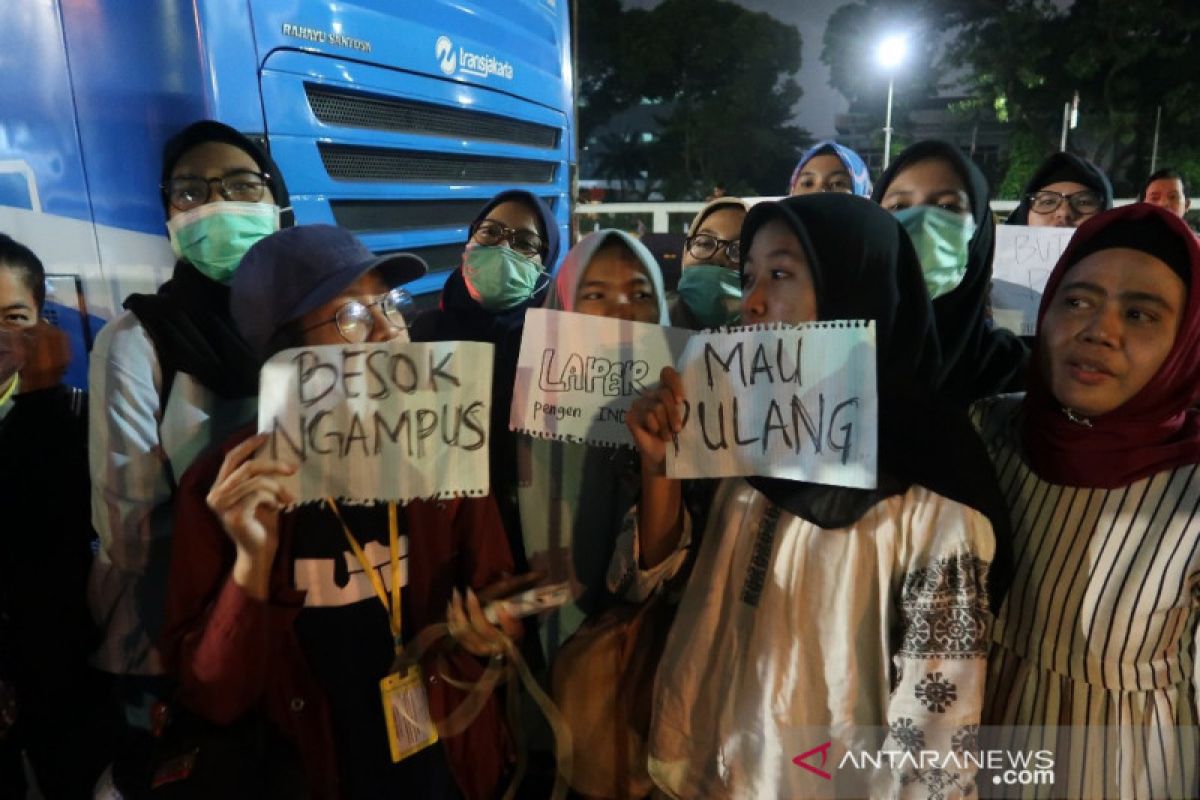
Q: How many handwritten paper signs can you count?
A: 4